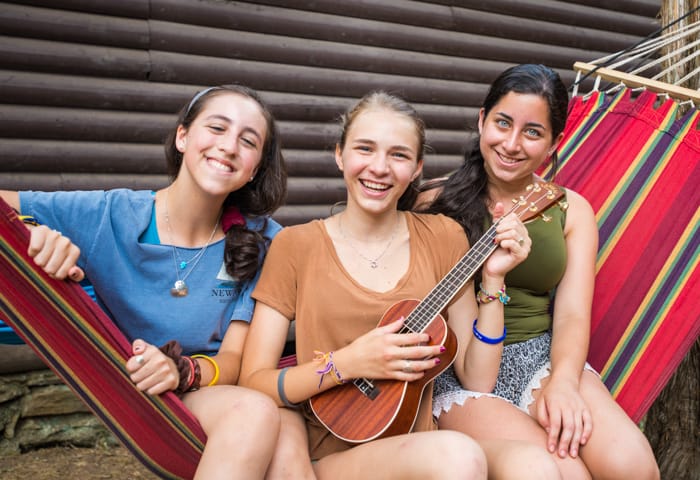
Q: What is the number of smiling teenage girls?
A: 3